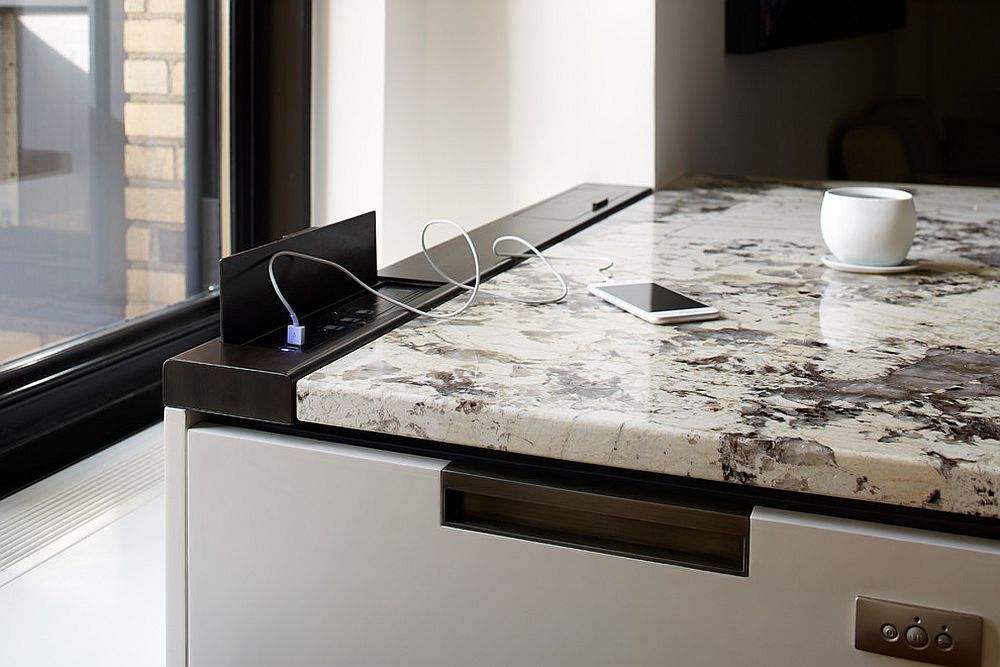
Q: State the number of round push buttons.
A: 3